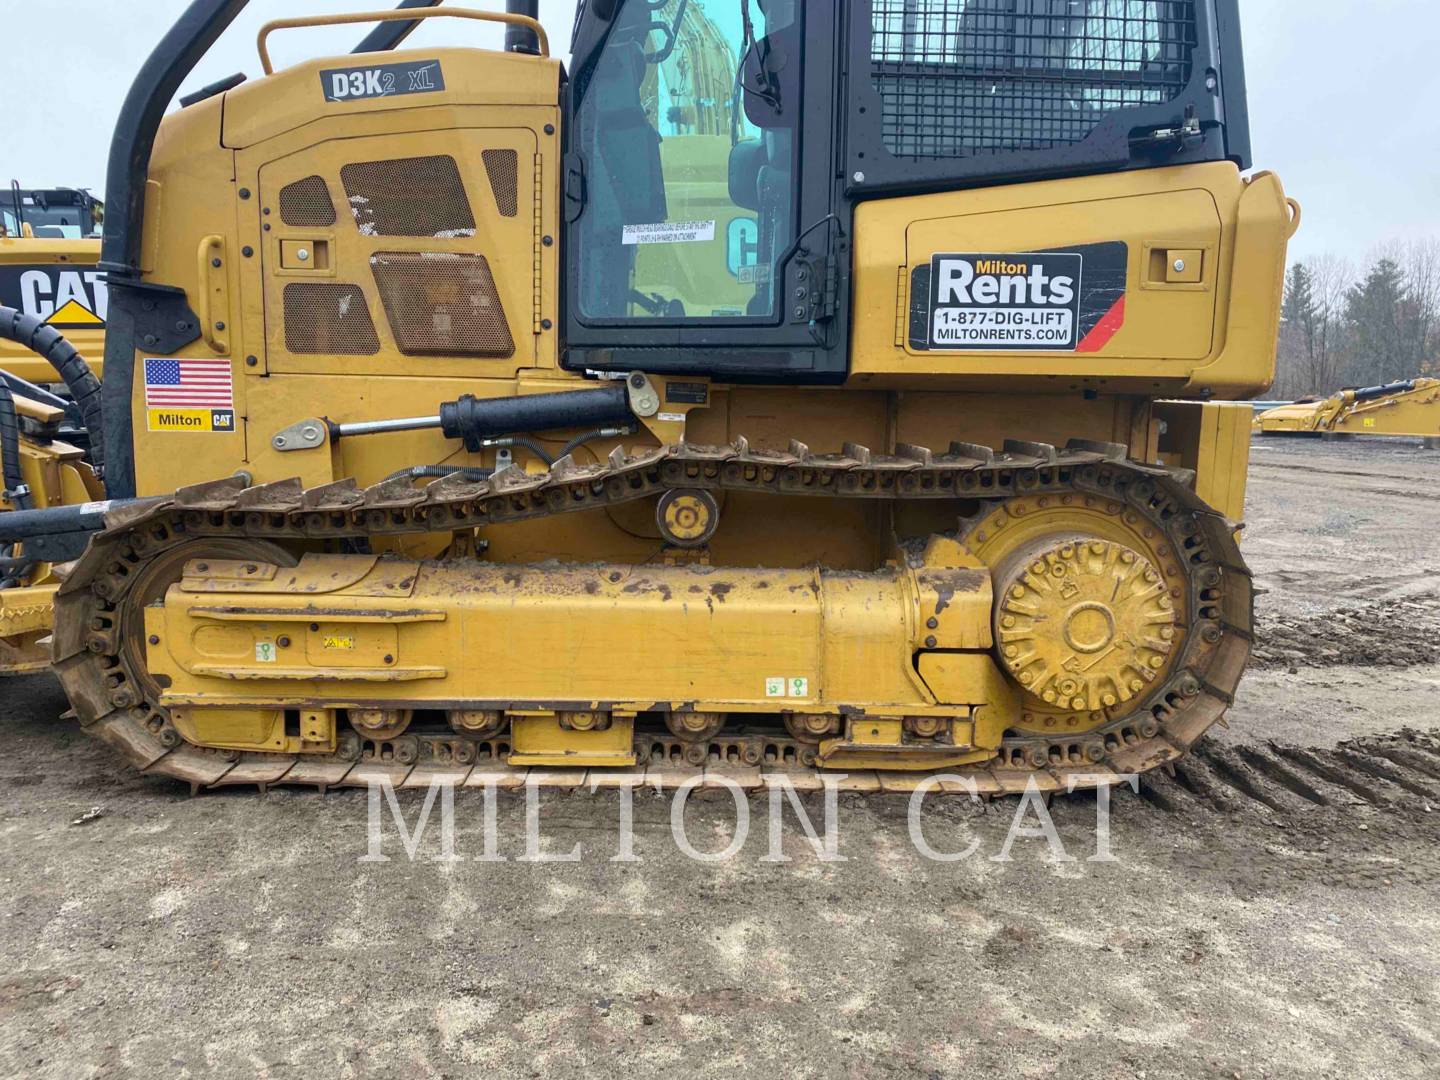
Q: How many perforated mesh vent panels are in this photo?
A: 5